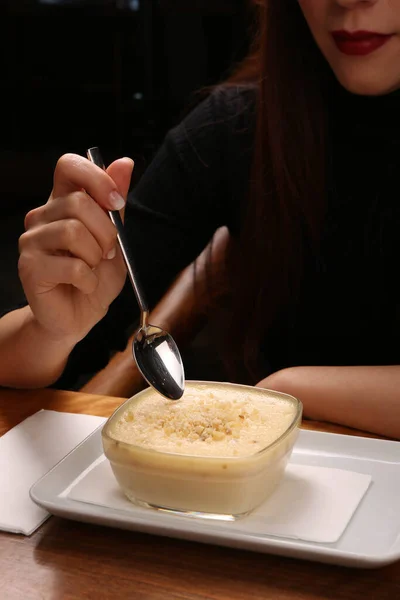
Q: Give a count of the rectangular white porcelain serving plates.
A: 1